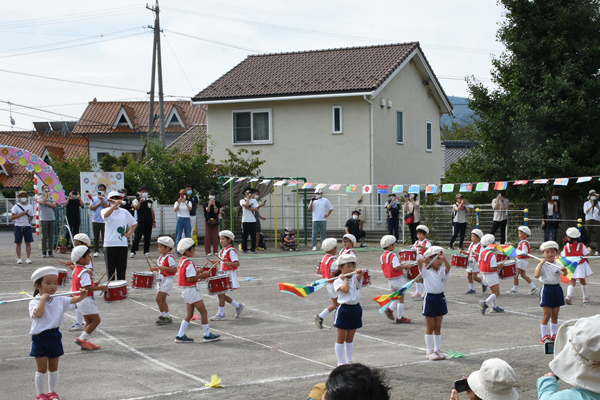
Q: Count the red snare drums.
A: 12